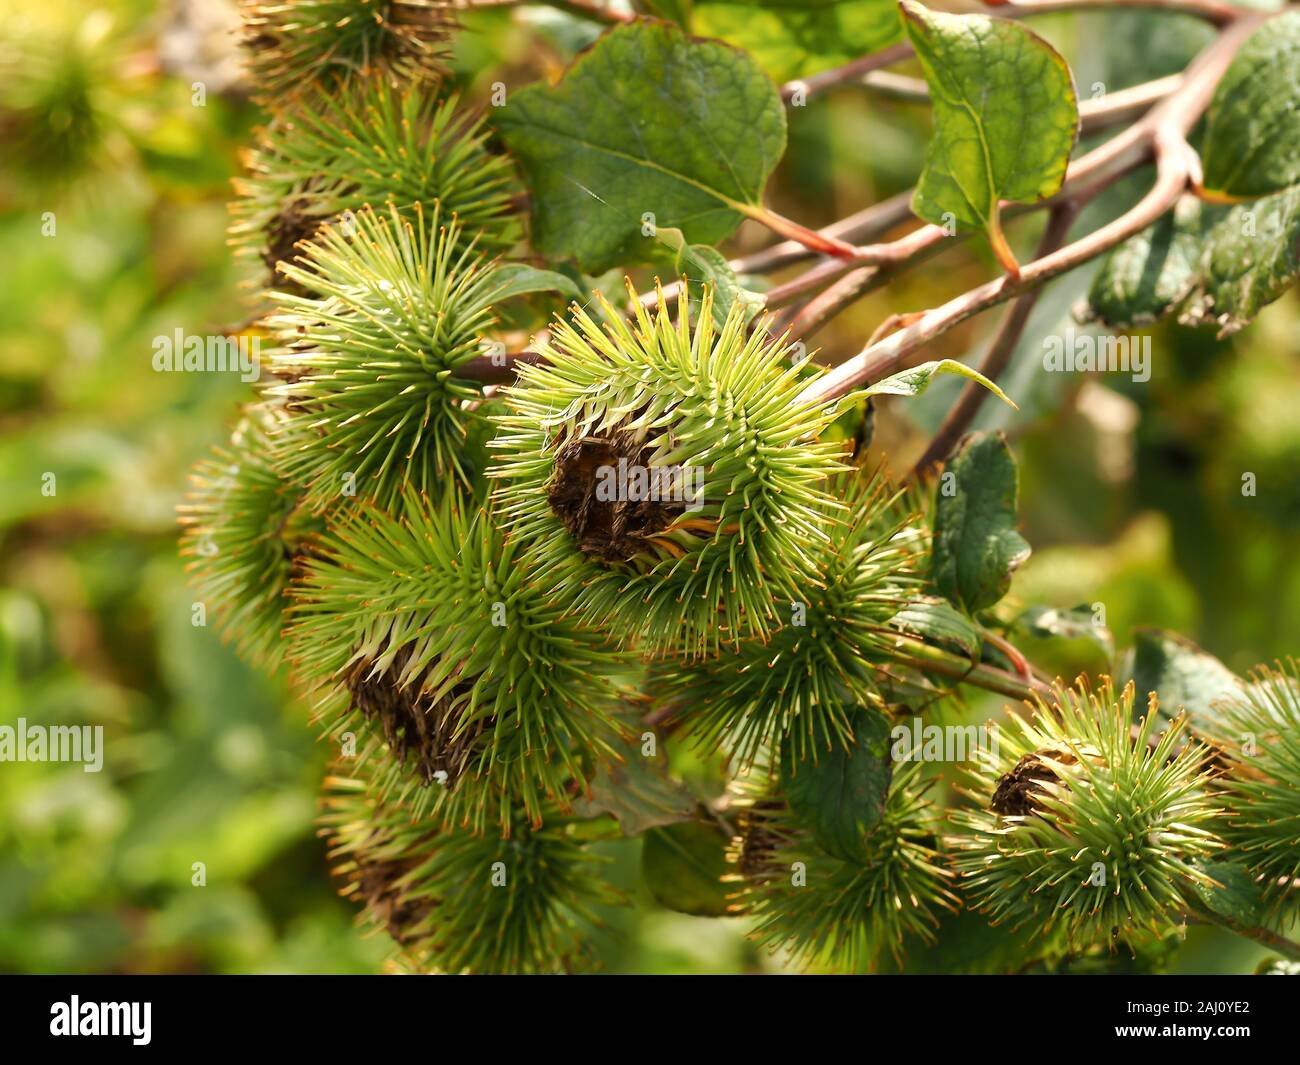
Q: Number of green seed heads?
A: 11